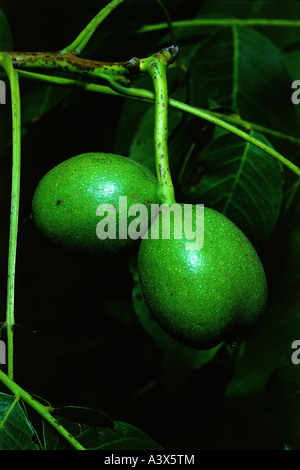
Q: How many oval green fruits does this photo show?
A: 2